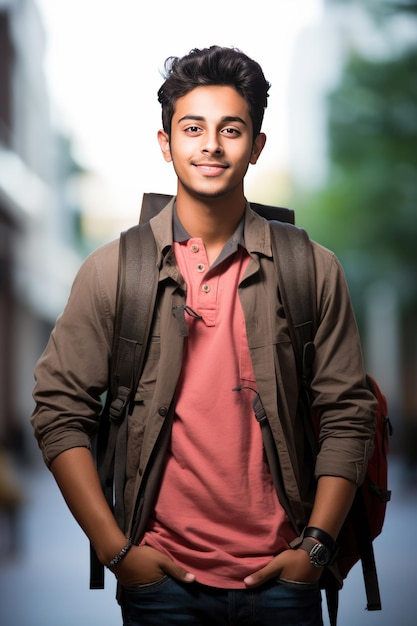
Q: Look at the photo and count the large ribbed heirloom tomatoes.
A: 0